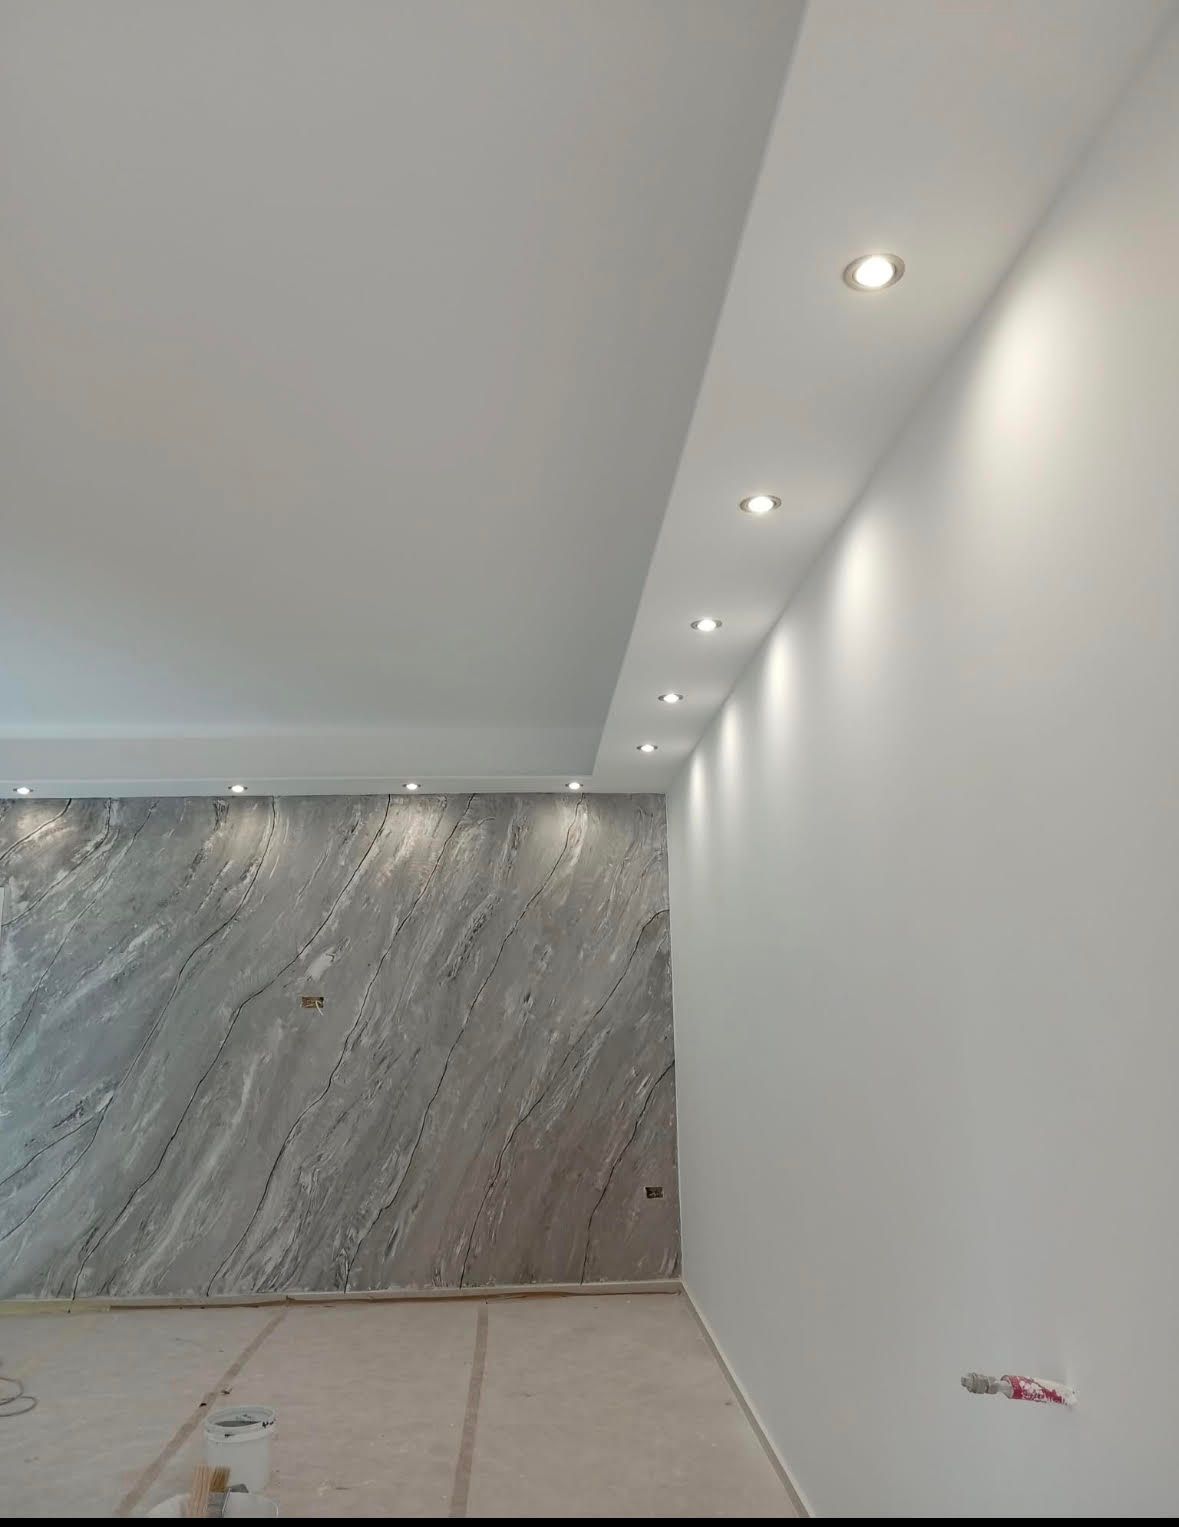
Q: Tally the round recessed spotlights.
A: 9